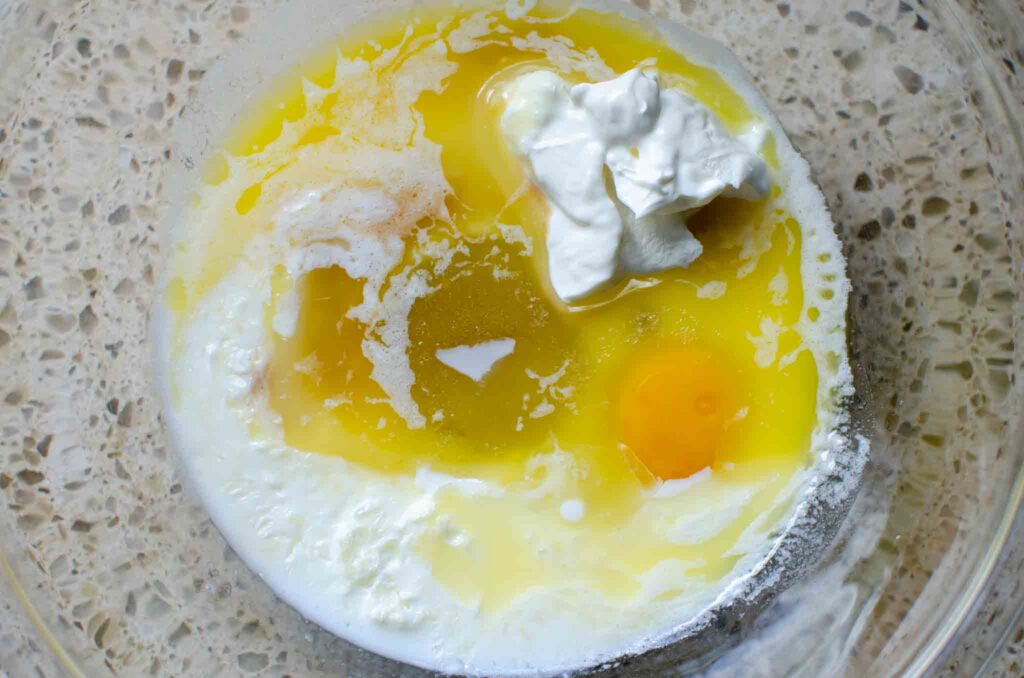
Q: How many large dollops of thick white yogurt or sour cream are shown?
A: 1